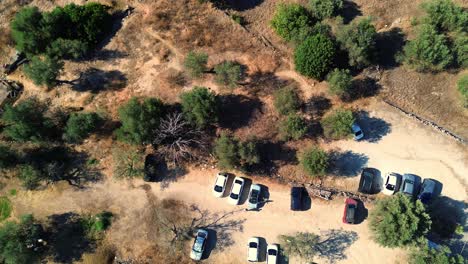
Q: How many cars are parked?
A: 13